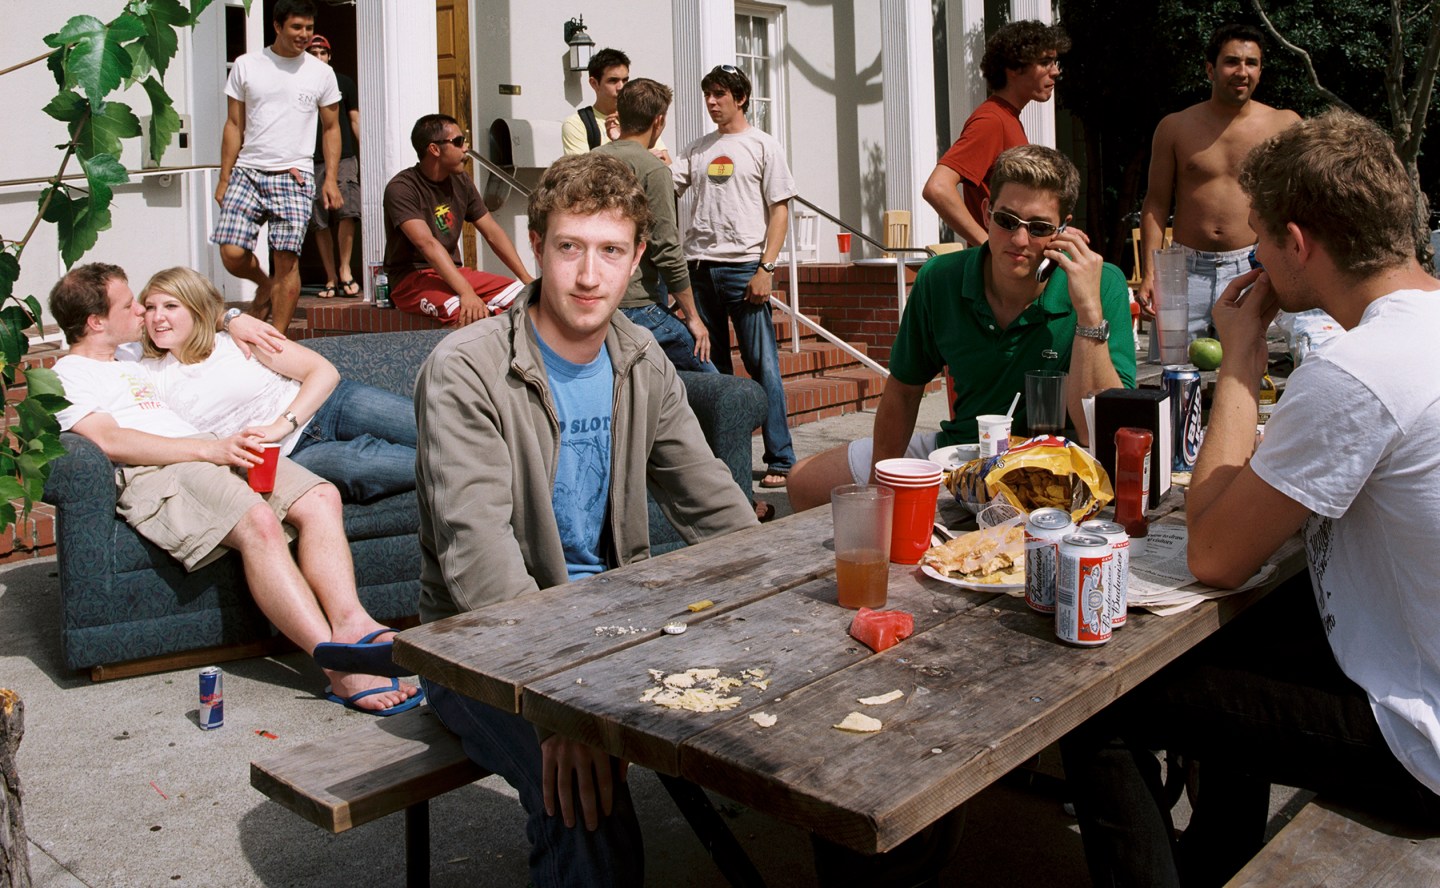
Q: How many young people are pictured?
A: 13